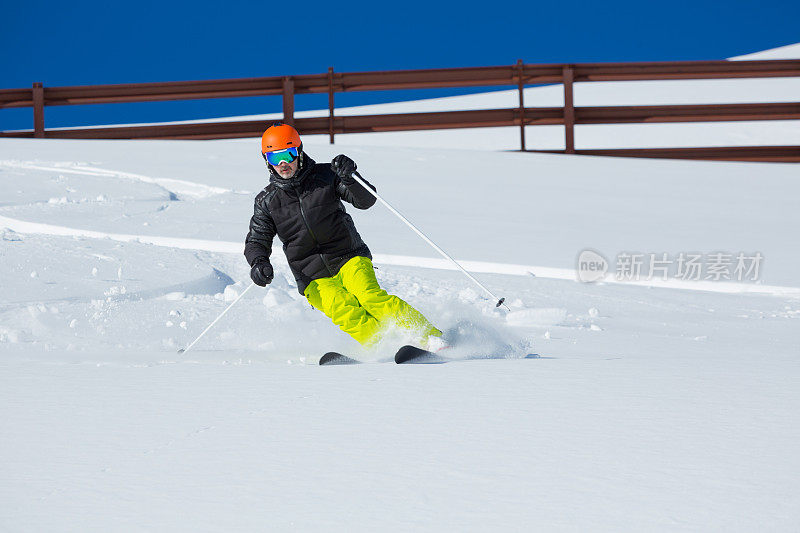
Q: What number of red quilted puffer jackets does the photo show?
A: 0